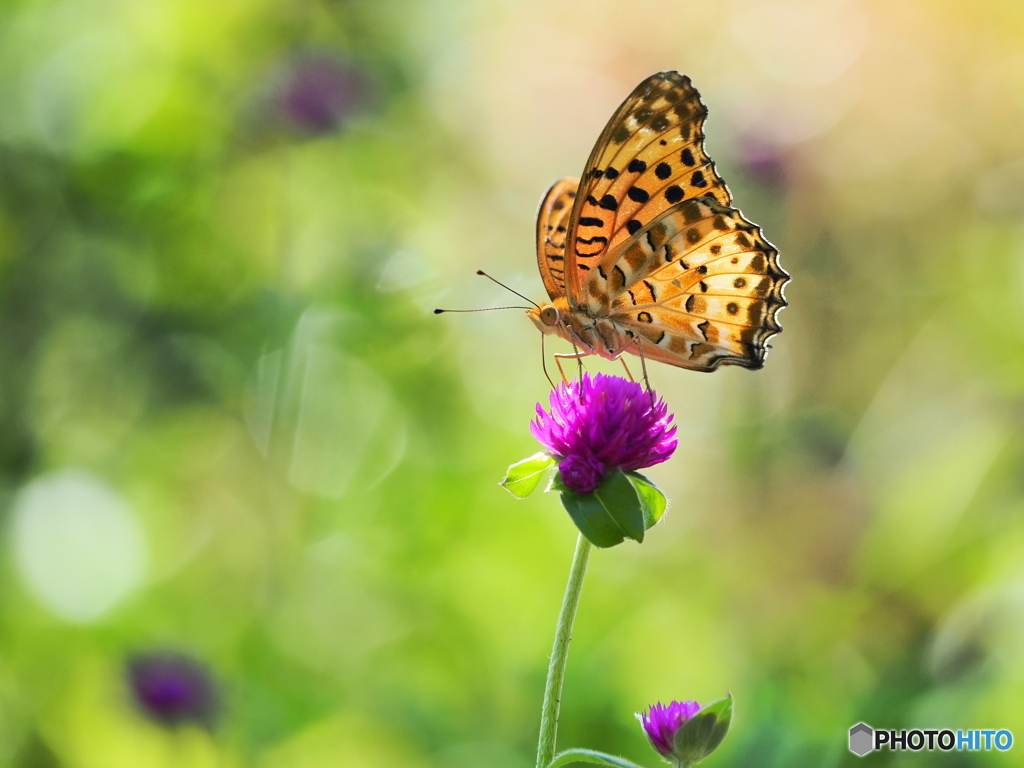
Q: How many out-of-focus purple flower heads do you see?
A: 3